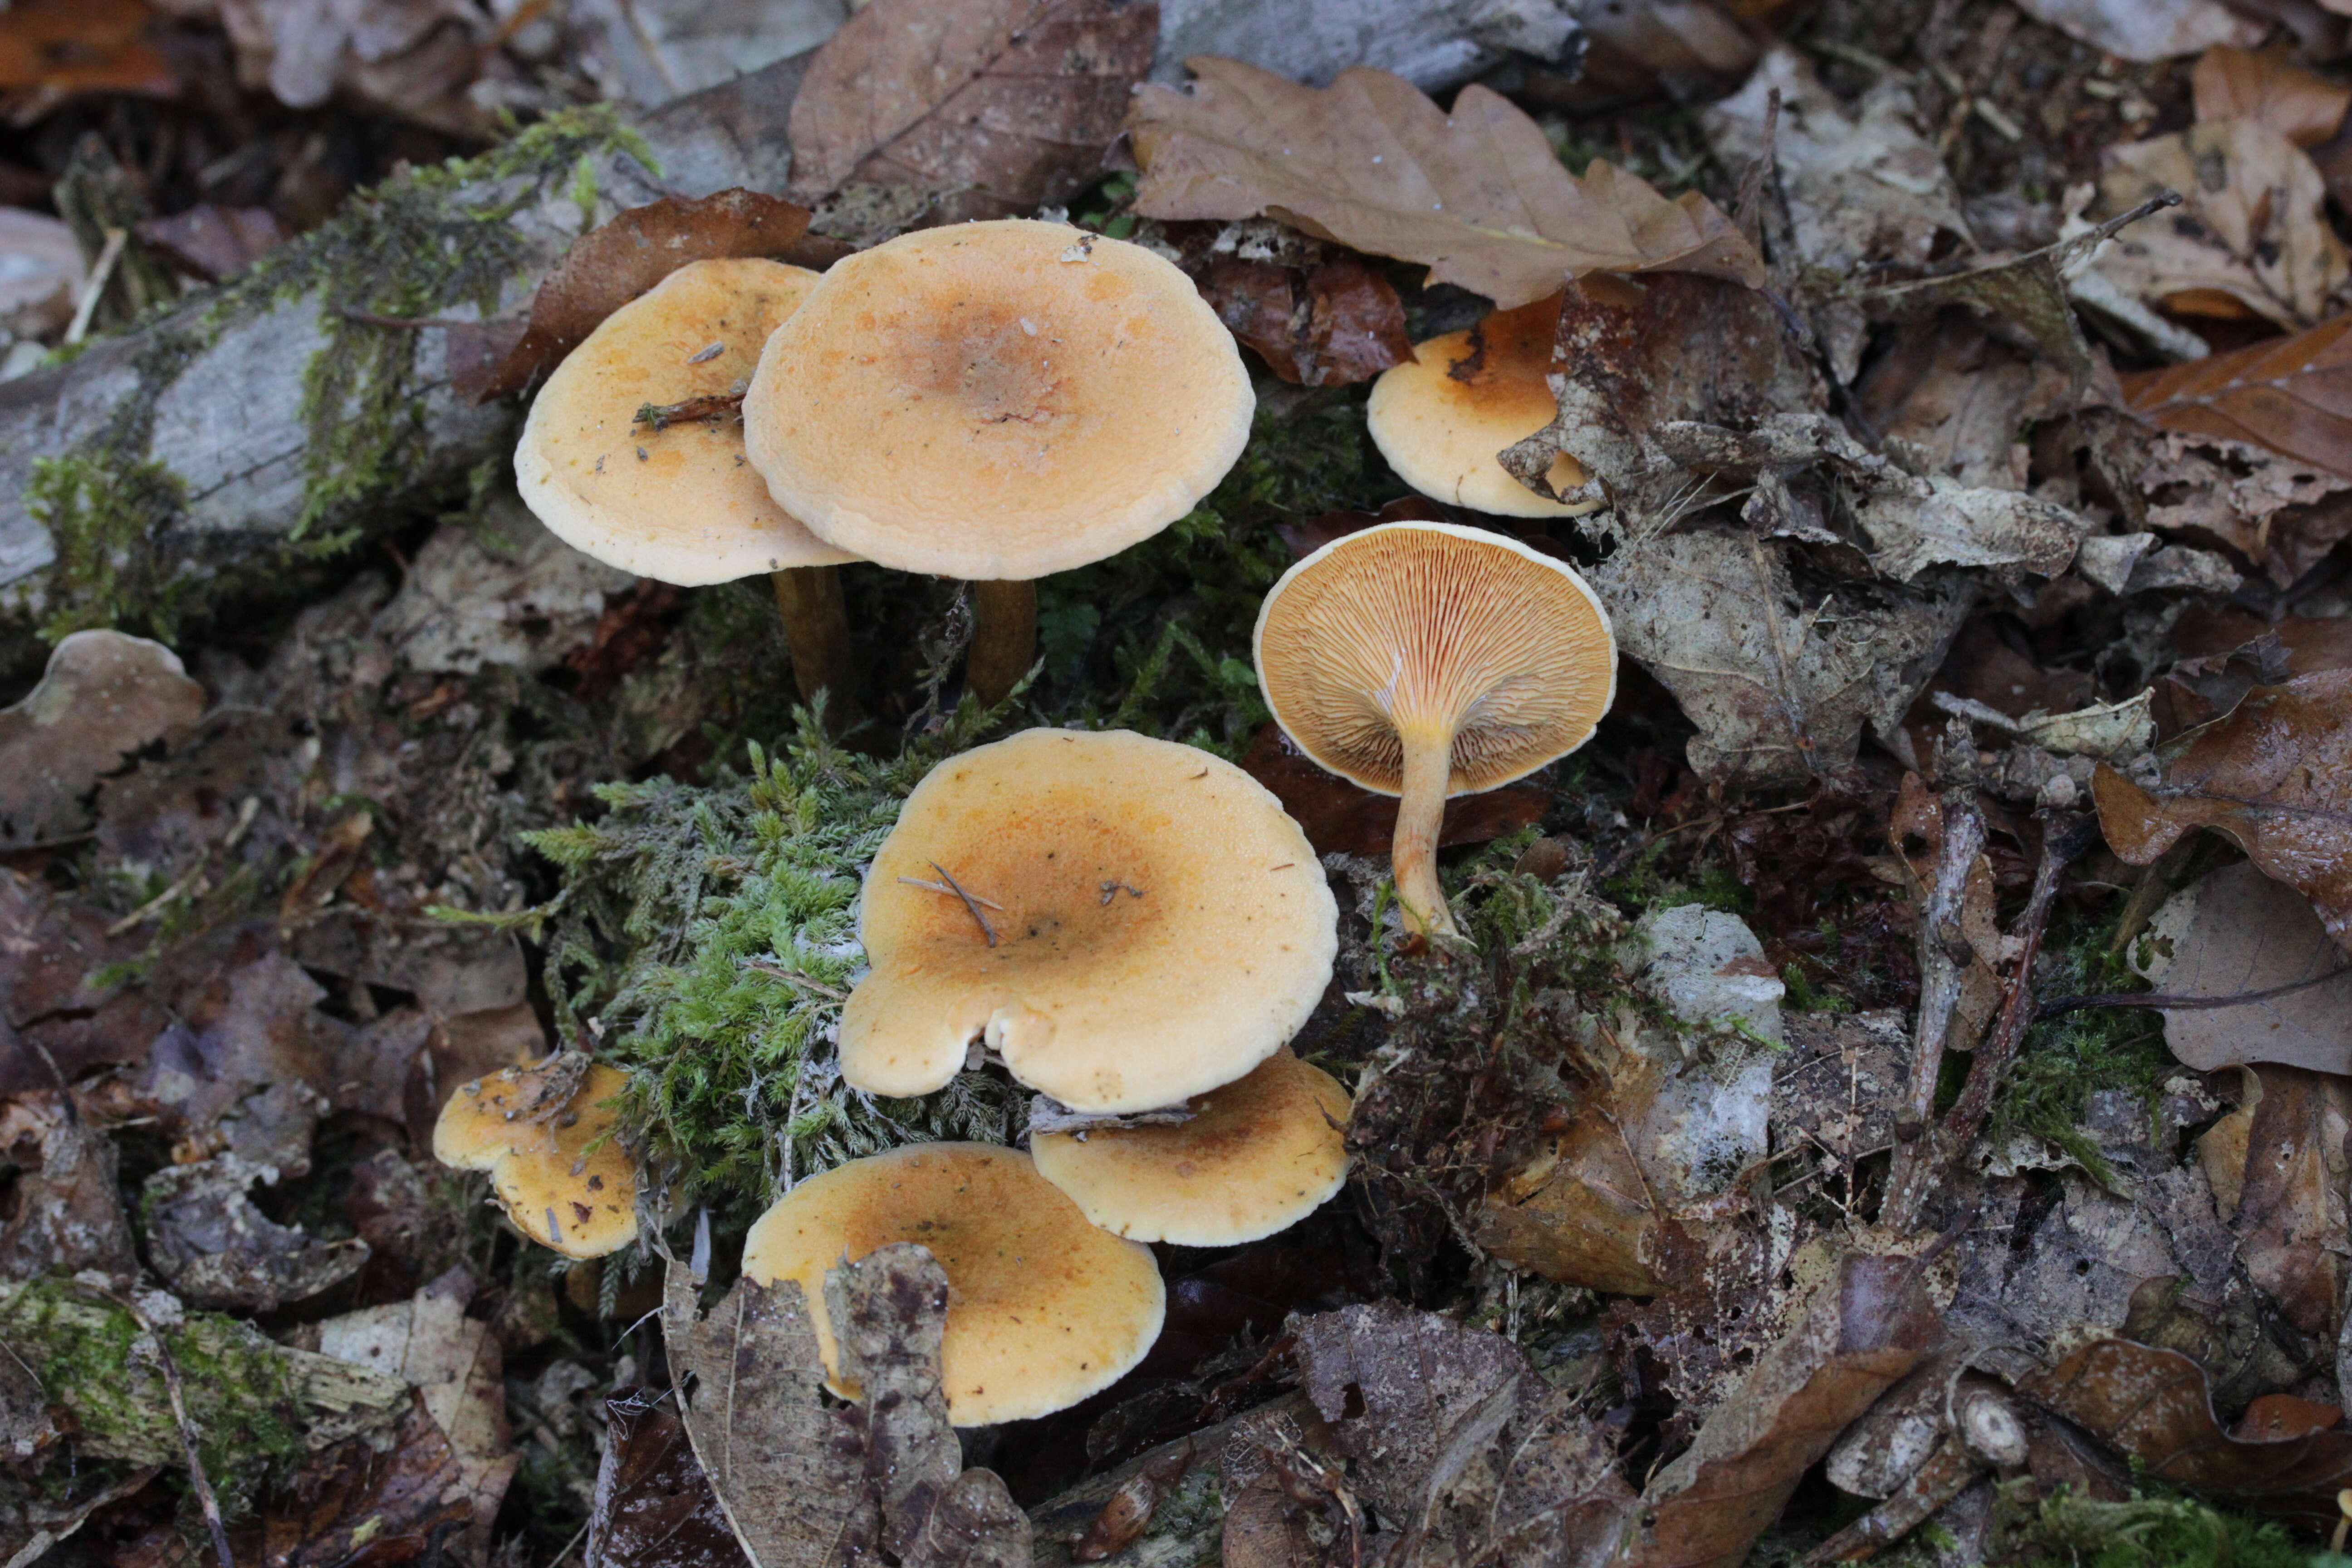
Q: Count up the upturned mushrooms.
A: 1